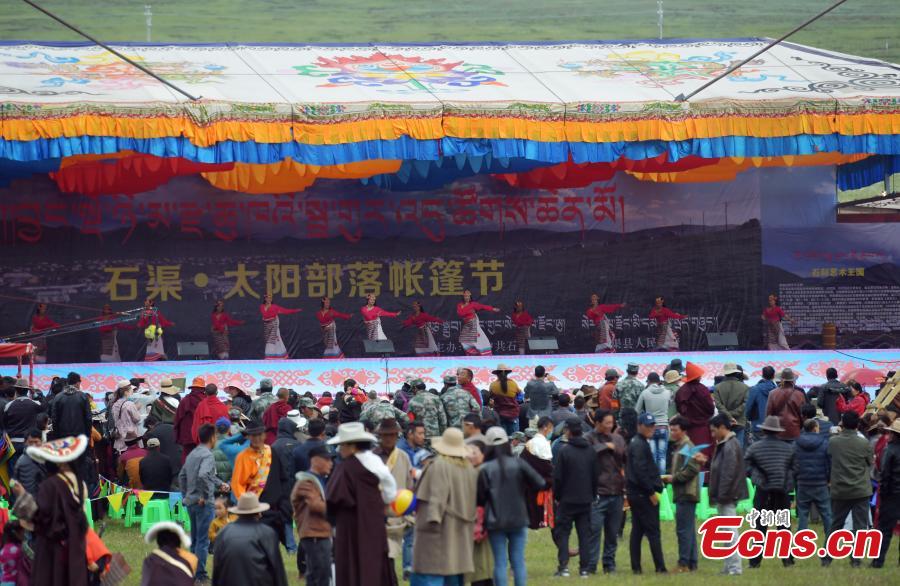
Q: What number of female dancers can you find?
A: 13